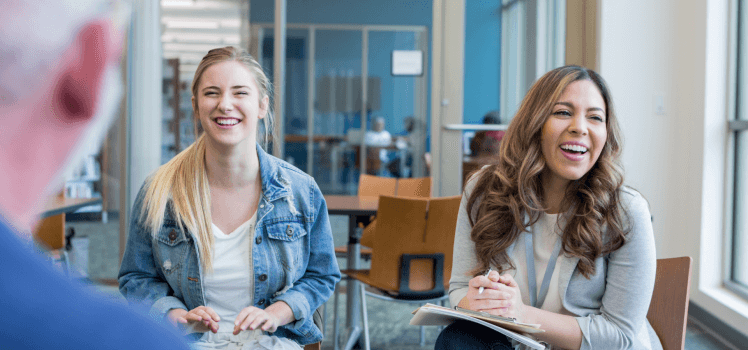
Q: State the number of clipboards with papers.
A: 1